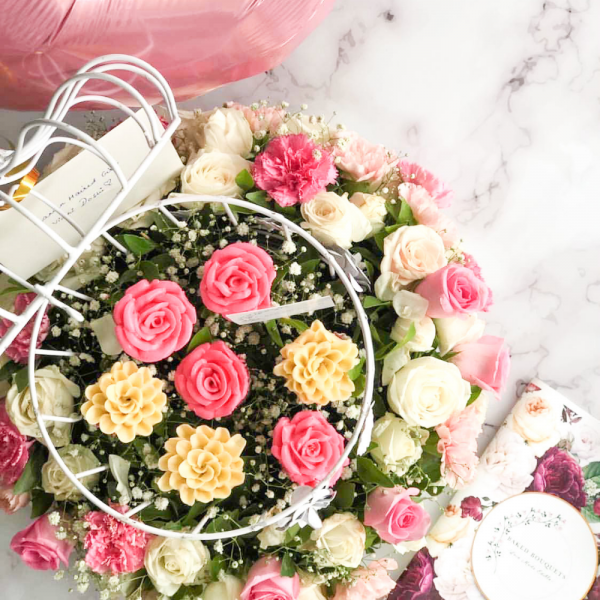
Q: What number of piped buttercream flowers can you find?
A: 7